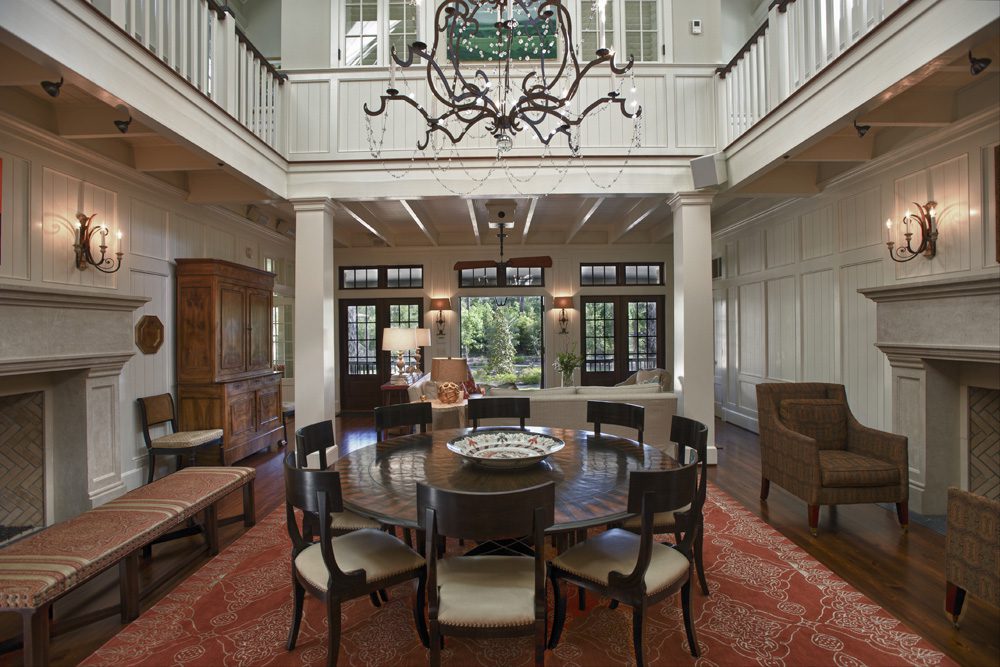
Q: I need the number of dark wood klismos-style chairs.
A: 8